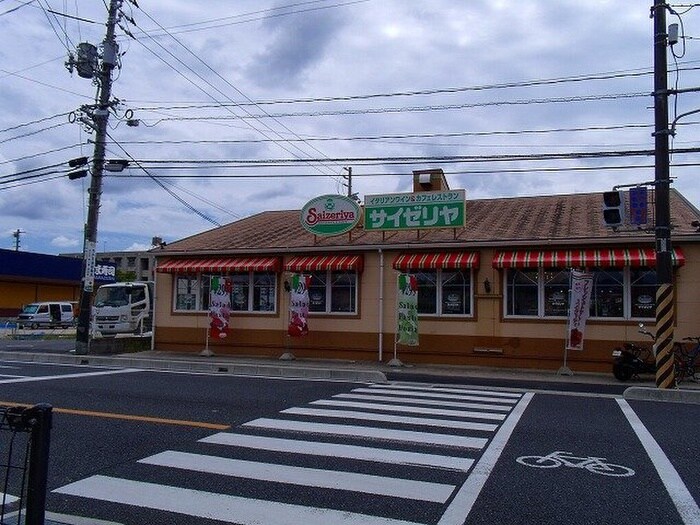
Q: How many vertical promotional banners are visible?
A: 4